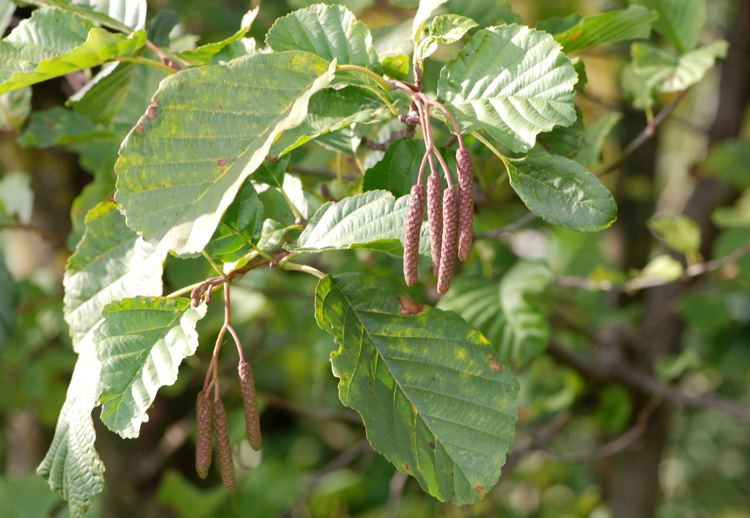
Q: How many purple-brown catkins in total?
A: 7